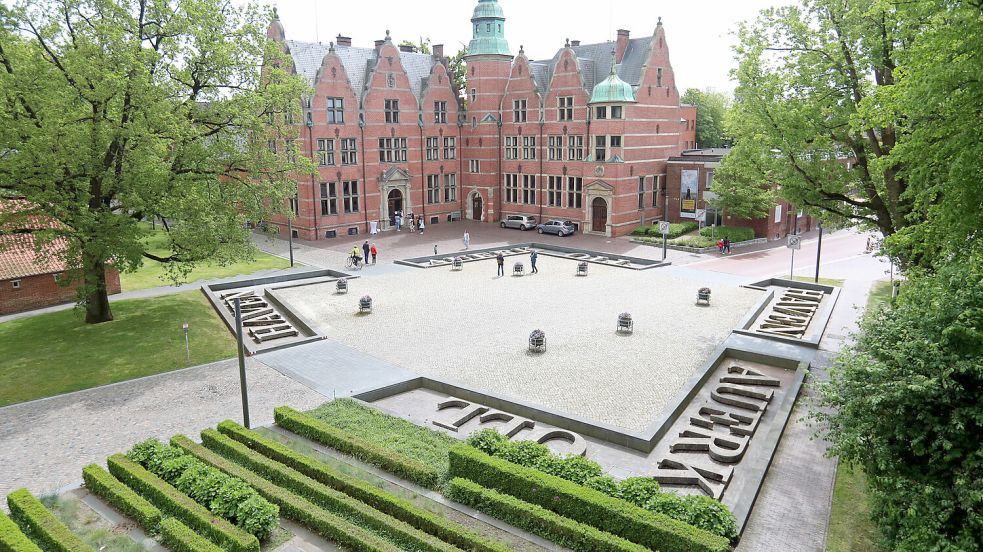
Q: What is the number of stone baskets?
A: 8